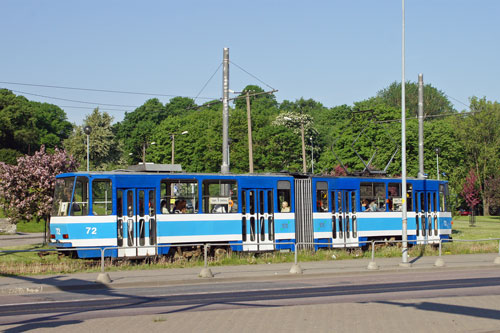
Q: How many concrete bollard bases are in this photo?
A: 6